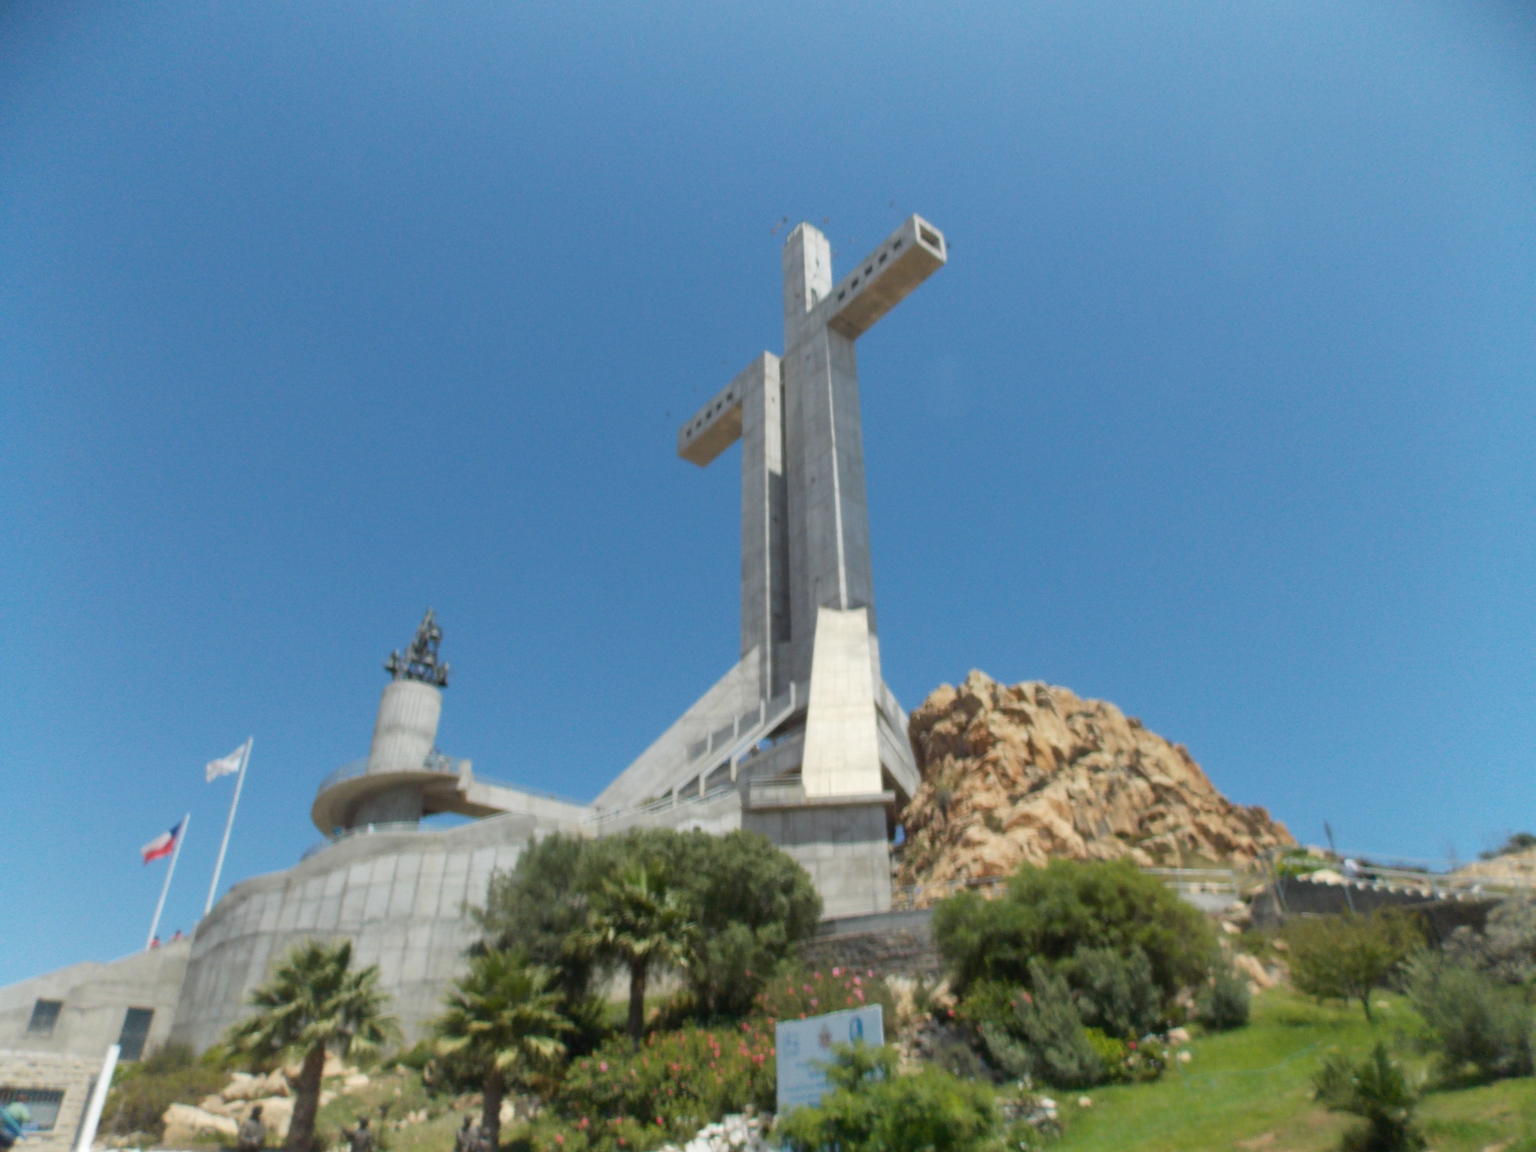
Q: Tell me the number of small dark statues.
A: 3